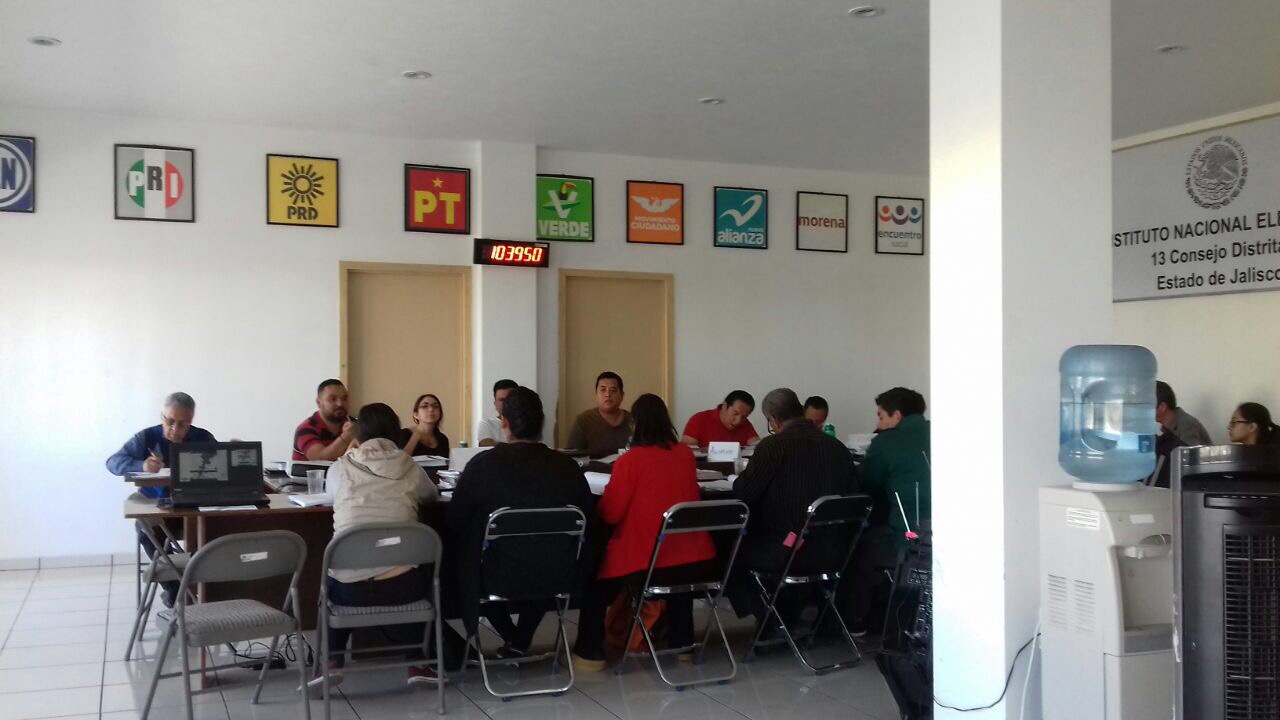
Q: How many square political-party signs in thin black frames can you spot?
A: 9